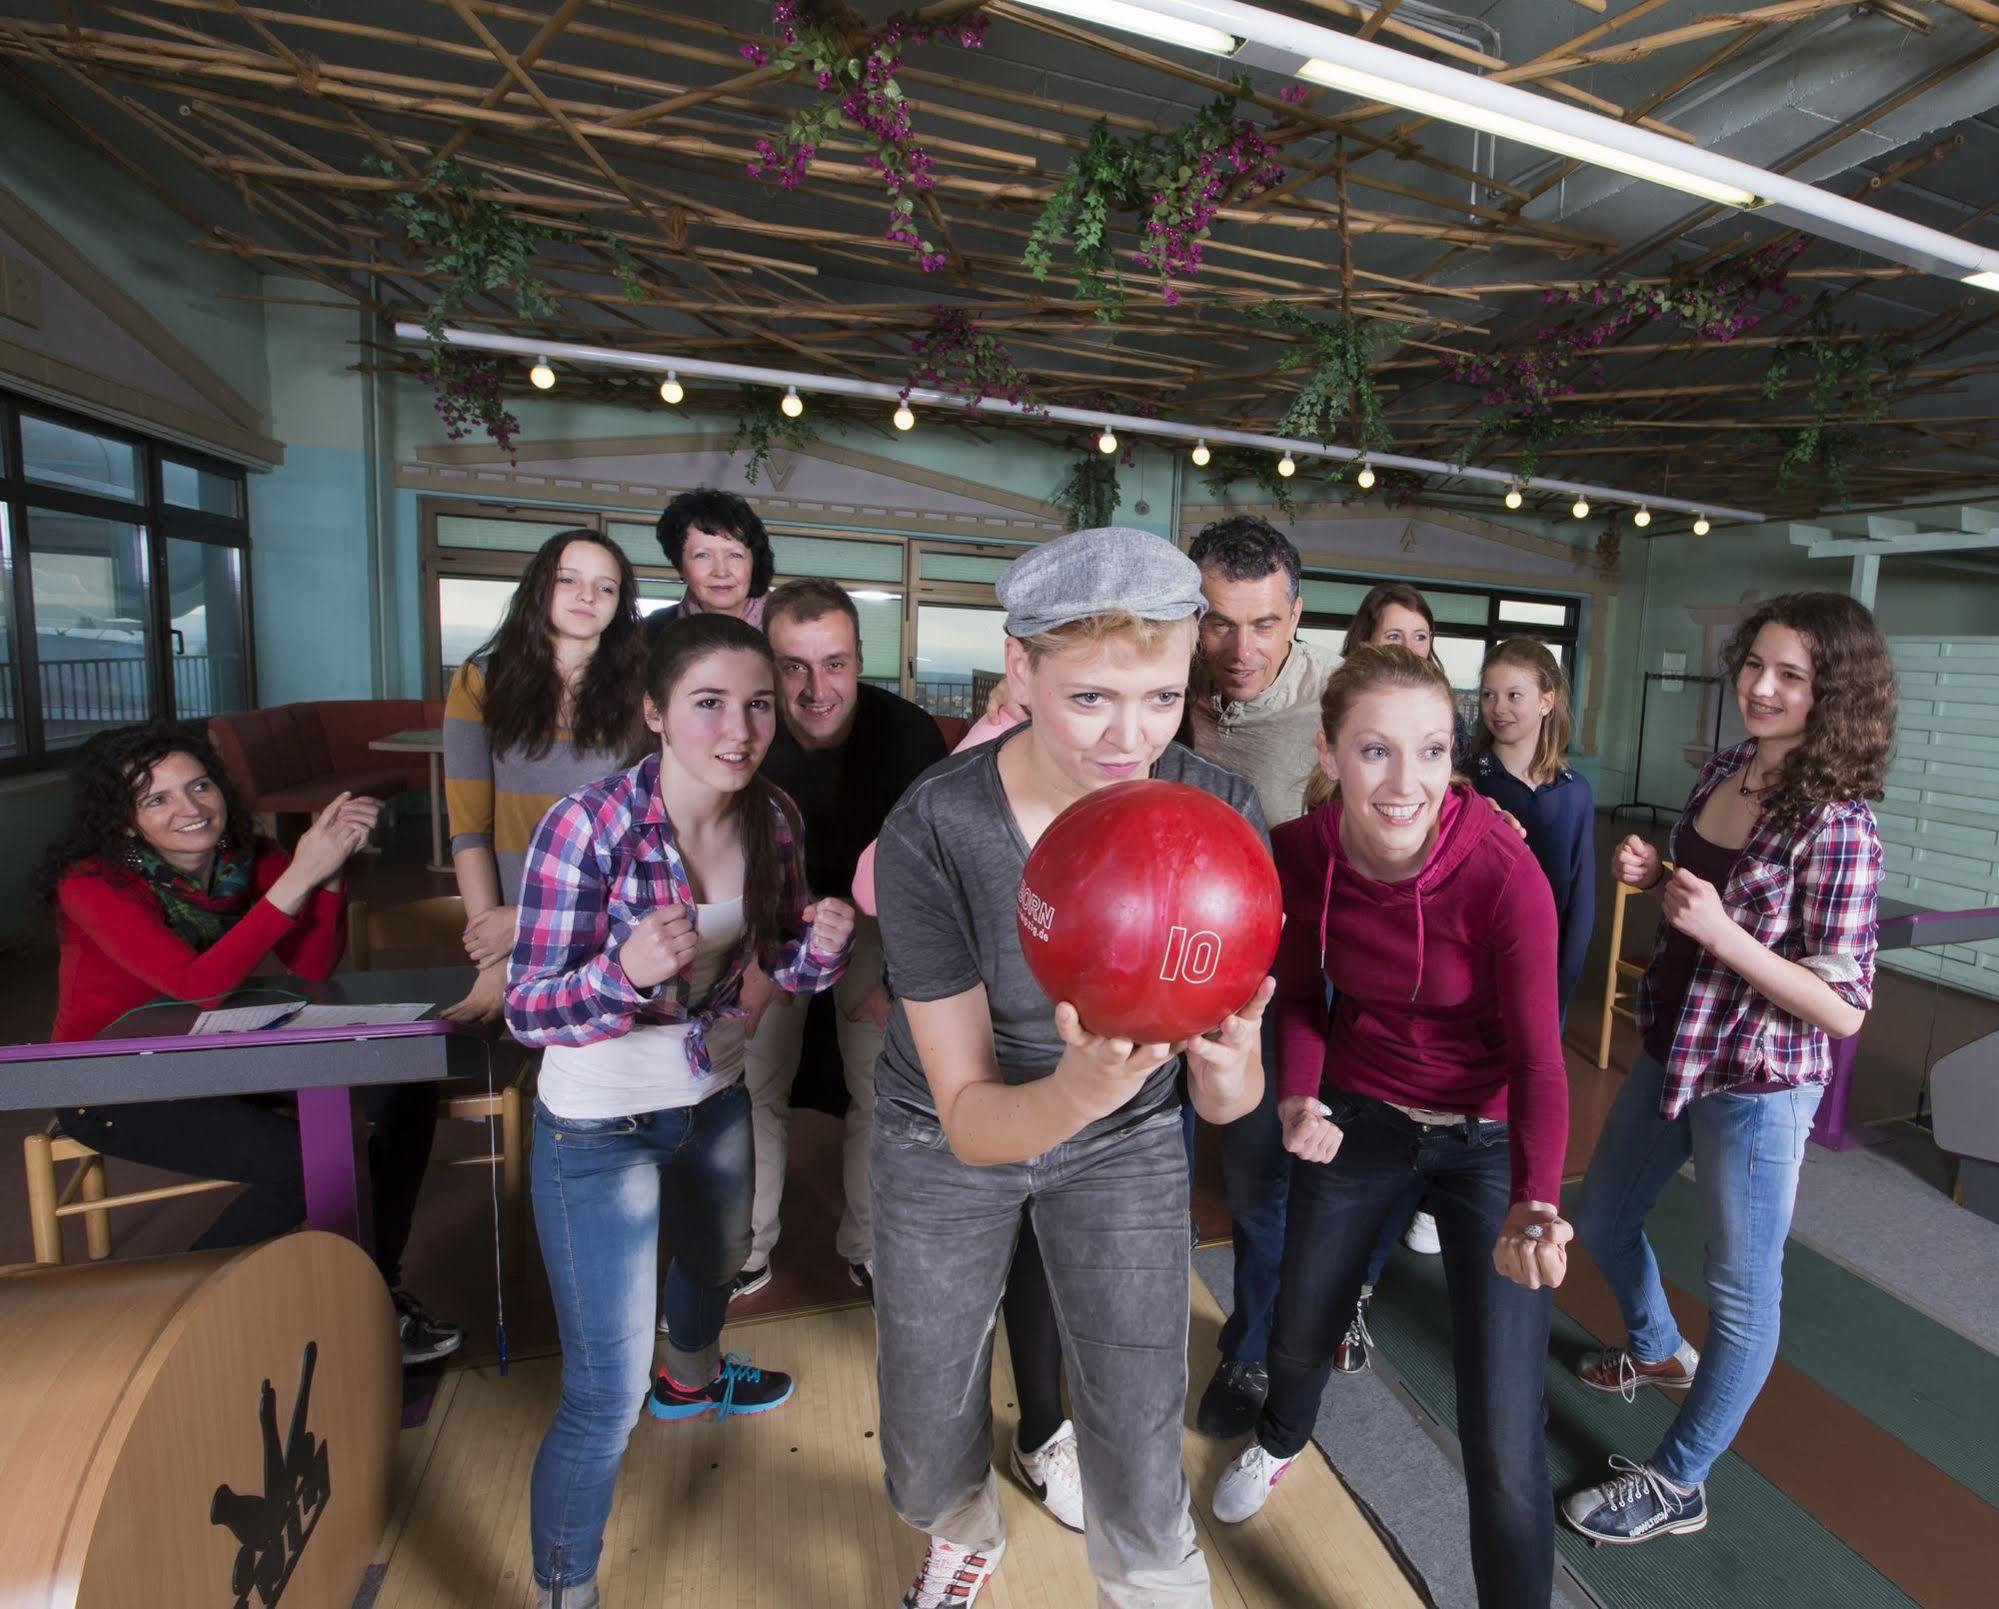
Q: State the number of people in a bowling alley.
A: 11